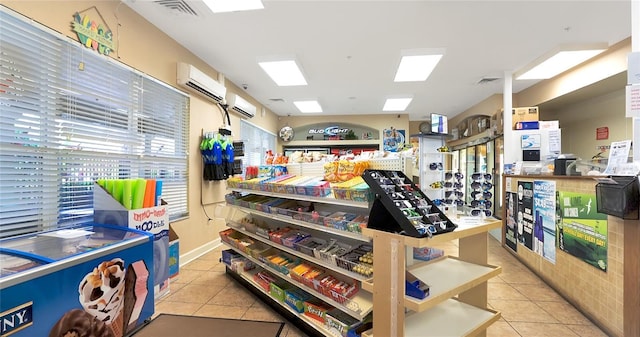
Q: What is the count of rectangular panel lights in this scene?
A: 6